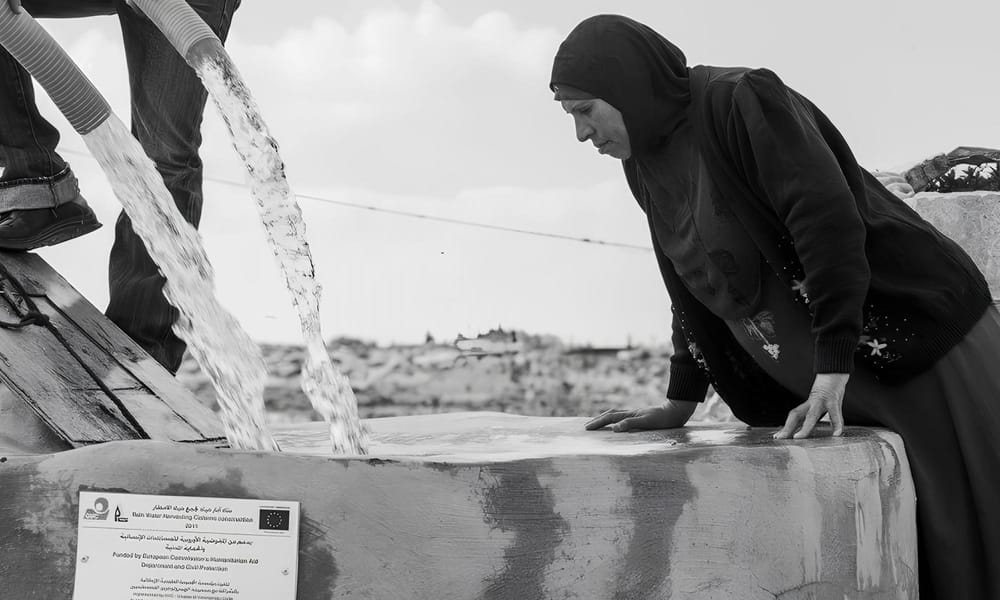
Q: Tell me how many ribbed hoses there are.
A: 2